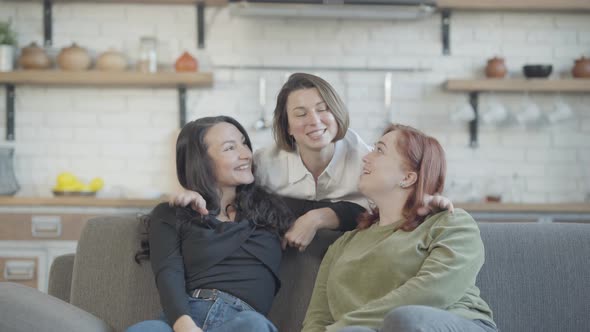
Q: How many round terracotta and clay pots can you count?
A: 6